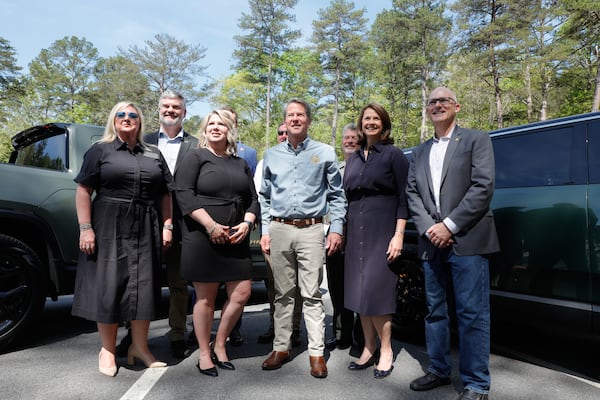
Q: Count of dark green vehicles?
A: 2